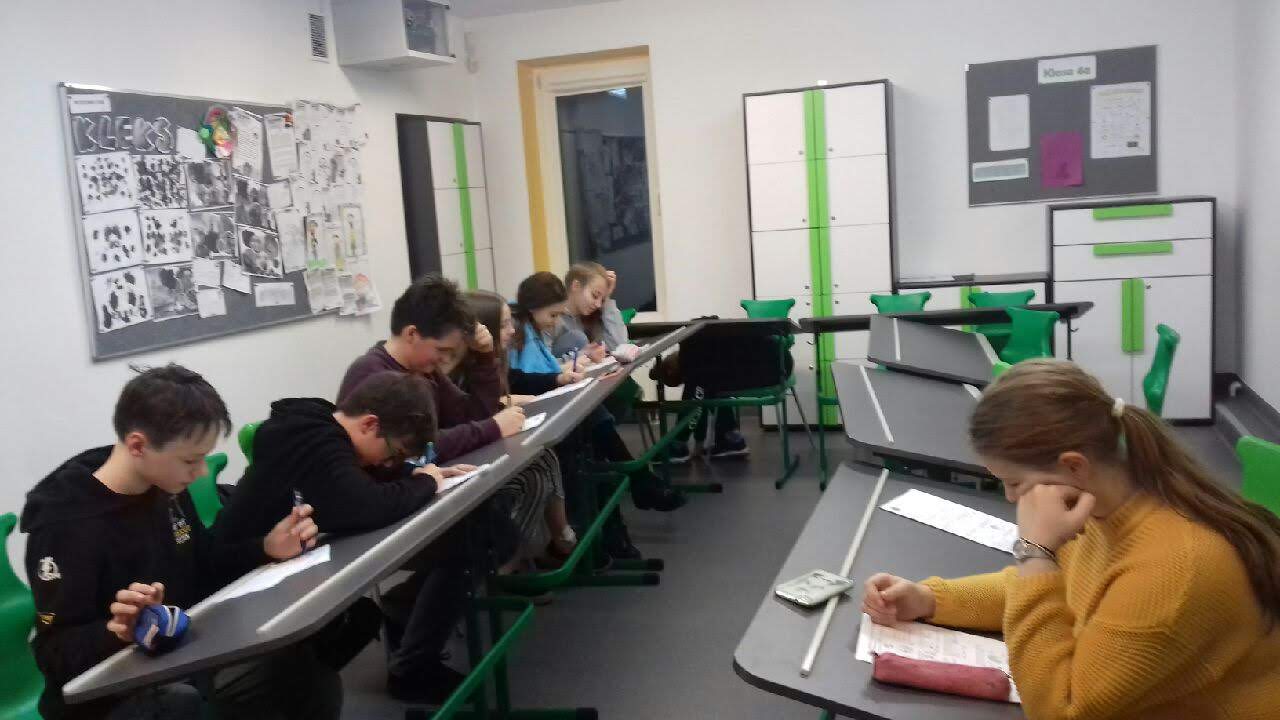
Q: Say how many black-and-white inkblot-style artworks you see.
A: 10